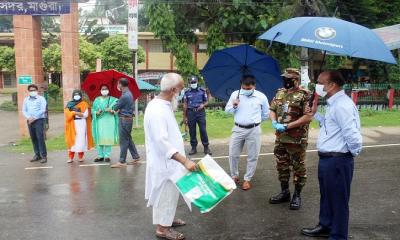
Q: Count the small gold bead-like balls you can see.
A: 0